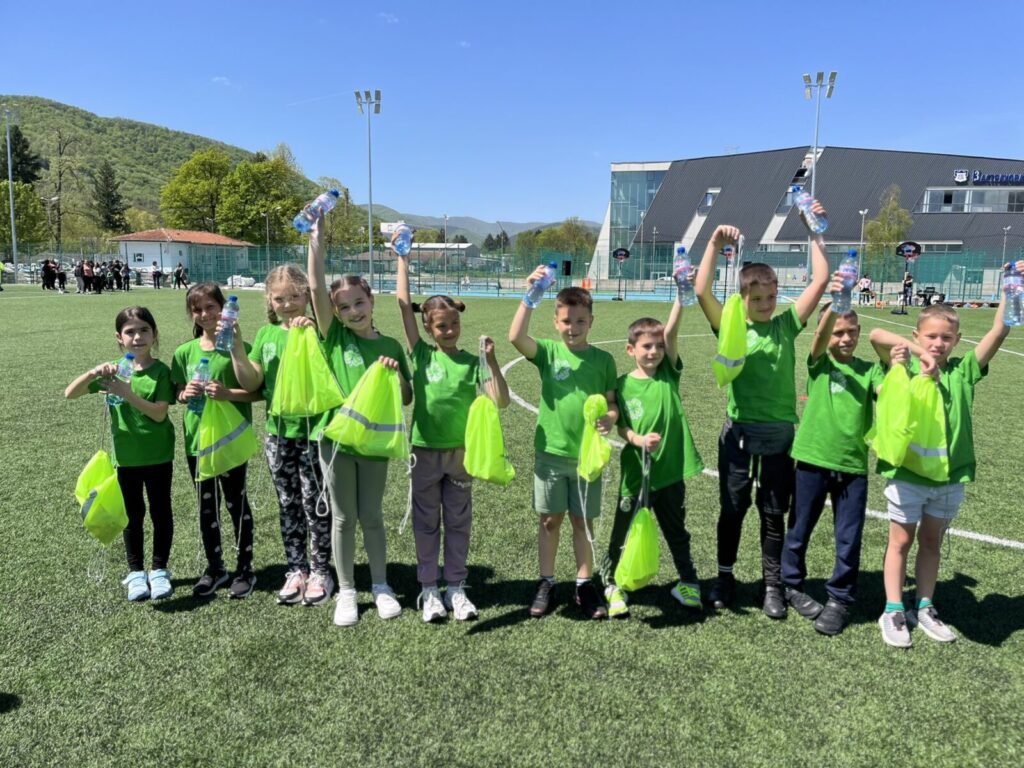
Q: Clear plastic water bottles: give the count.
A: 10